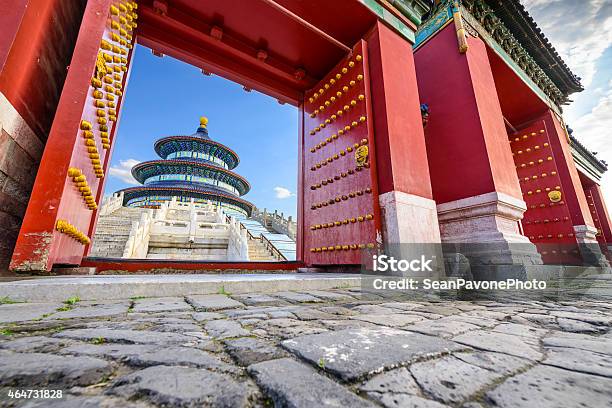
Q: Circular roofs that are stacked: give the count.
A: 3